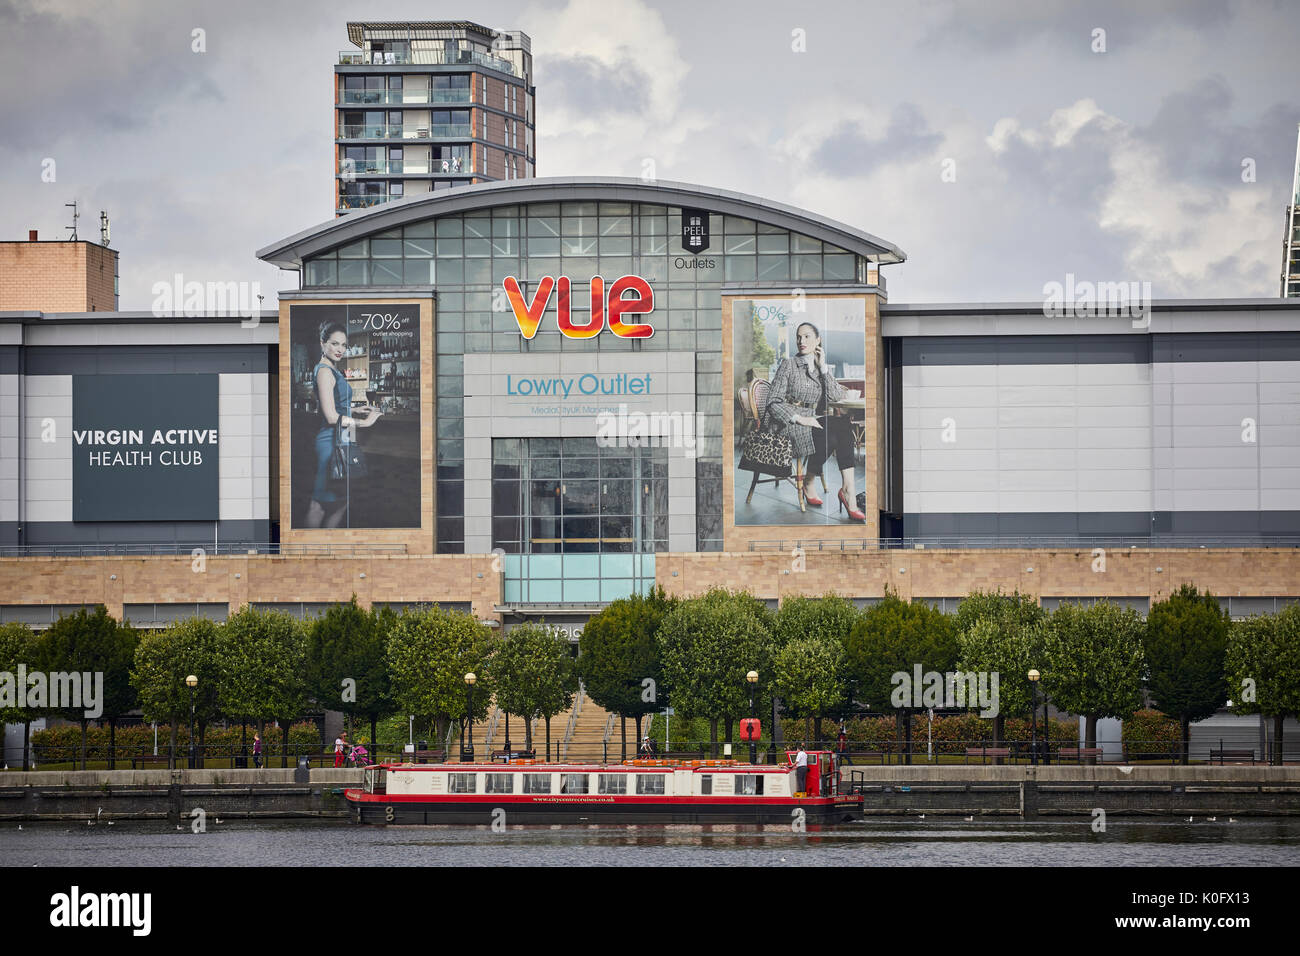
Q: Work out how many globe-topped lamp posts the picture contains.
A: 4